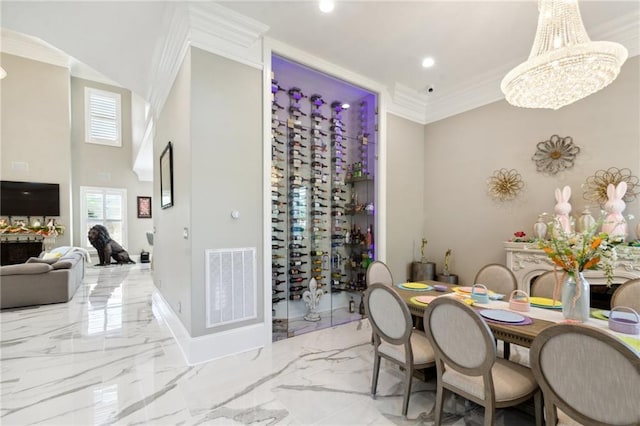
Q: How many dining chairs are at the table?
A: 7